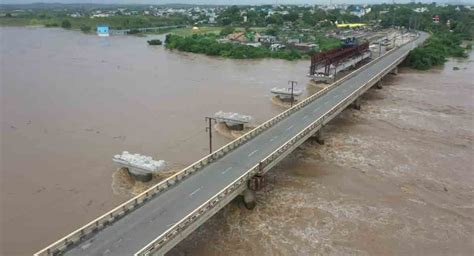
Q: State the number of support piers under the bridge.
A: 5